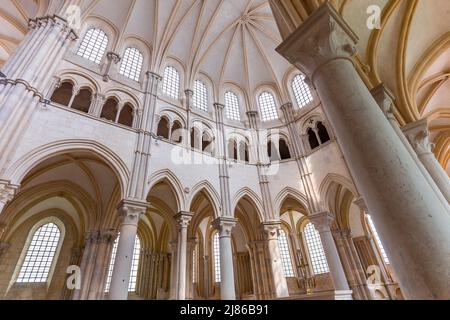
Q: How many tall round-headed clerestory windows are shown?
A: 7